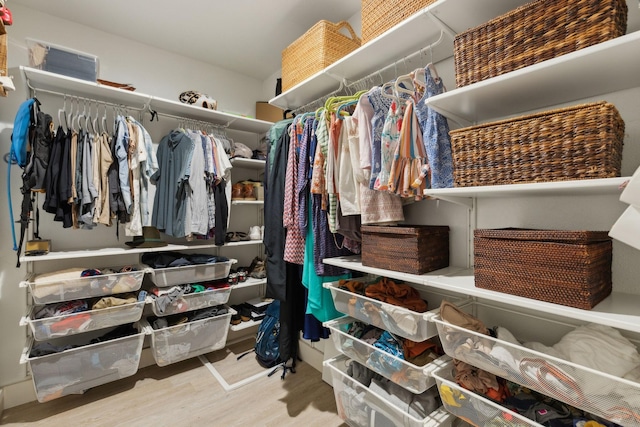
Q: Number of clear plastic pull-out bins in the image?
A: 11